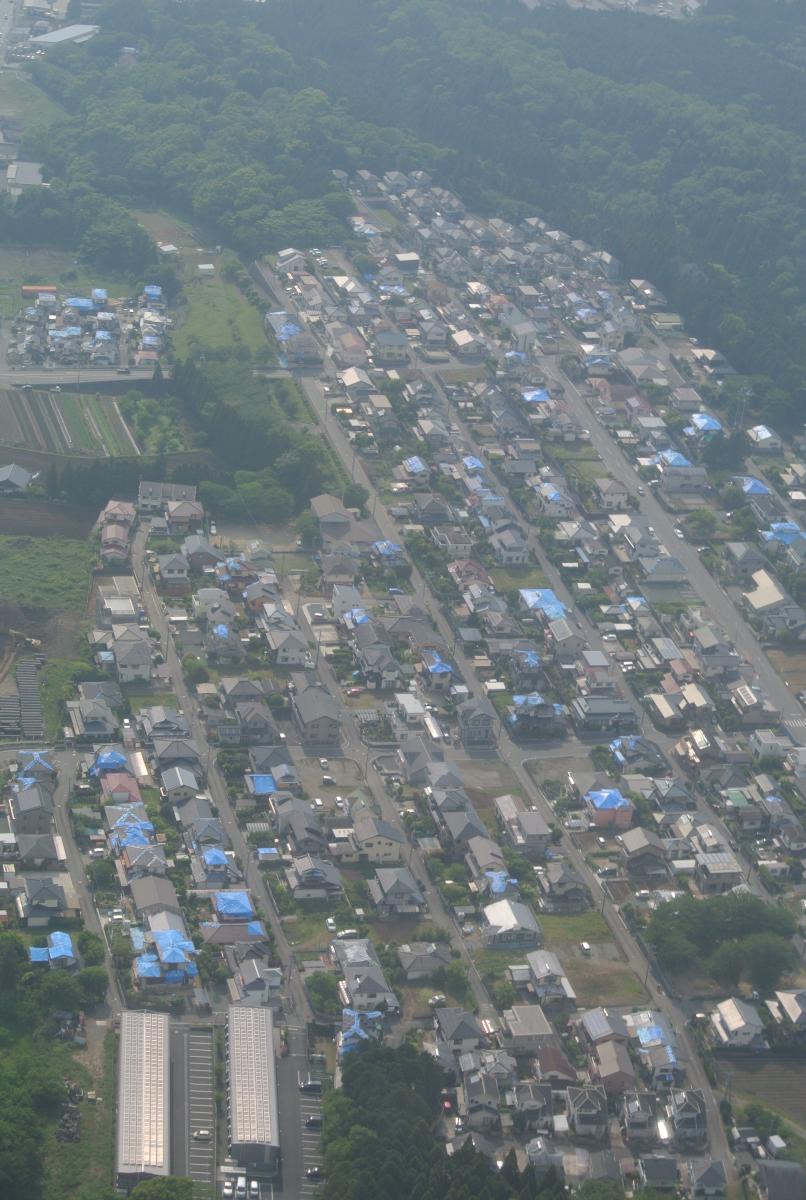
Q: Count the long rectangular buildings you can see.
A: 2